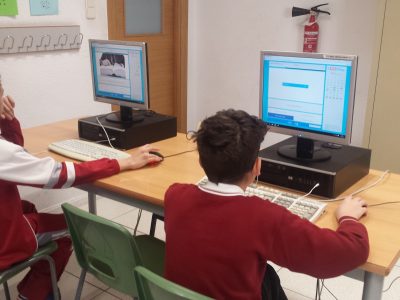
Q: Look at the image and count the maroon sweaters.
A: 1